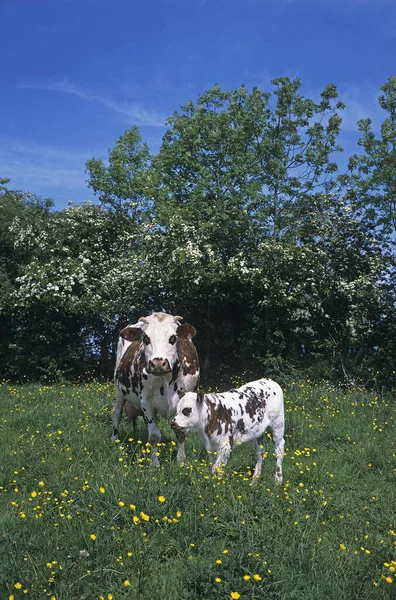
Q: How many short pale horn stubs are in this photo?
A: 2